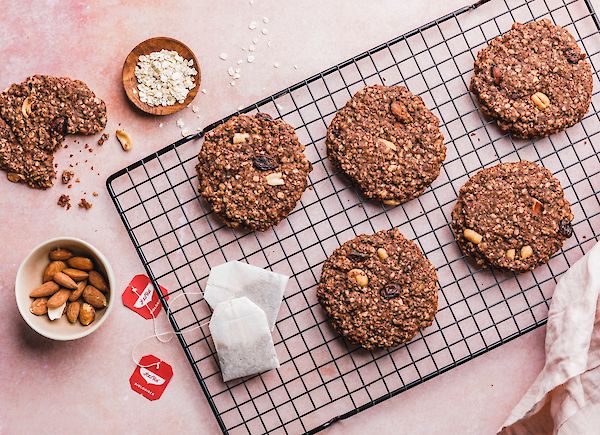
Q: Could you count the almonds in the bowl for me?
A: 14